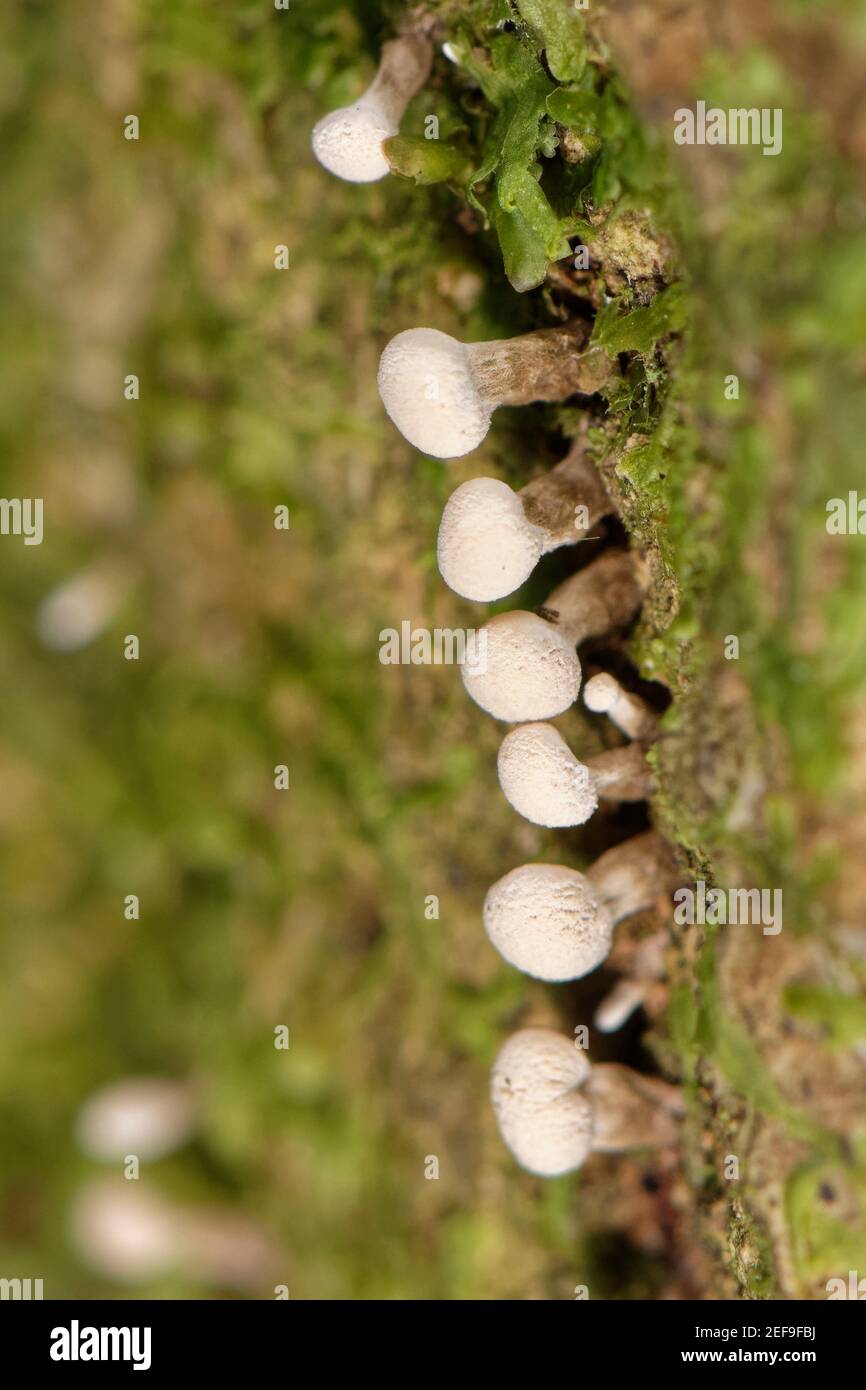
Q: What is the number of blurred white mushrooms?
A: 3